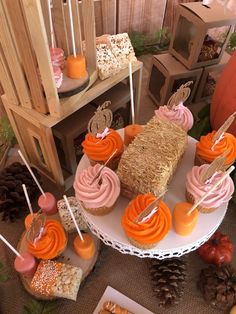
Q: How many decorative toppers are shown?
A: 7